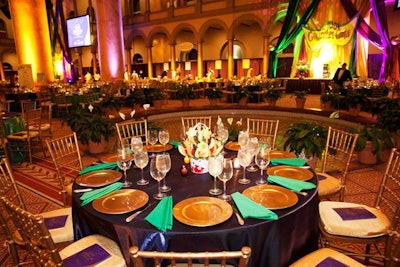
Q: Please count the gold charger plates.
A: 9